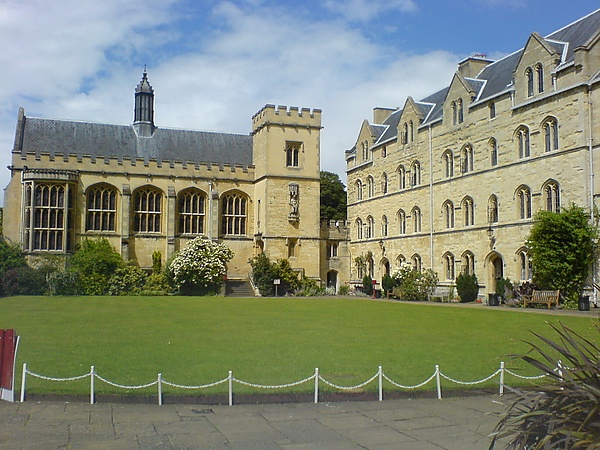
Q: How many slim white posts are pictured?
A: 9